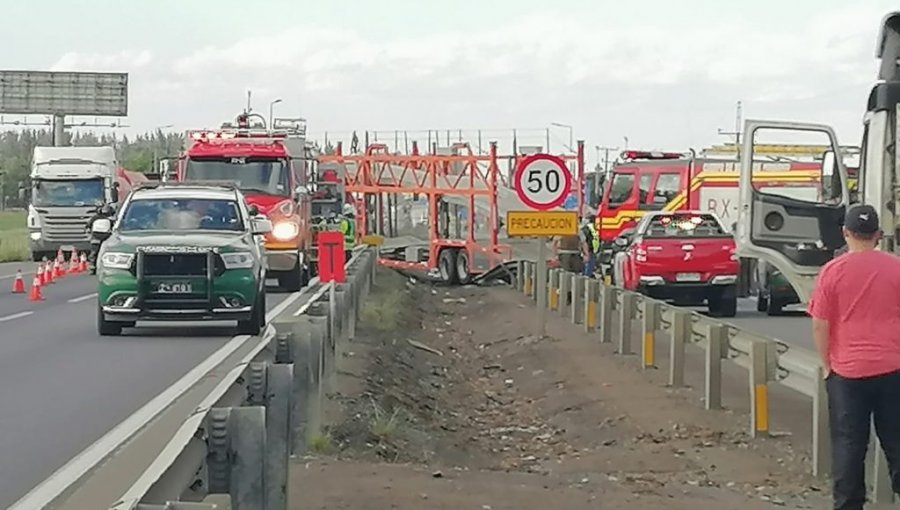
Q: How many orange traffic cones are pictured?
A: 8